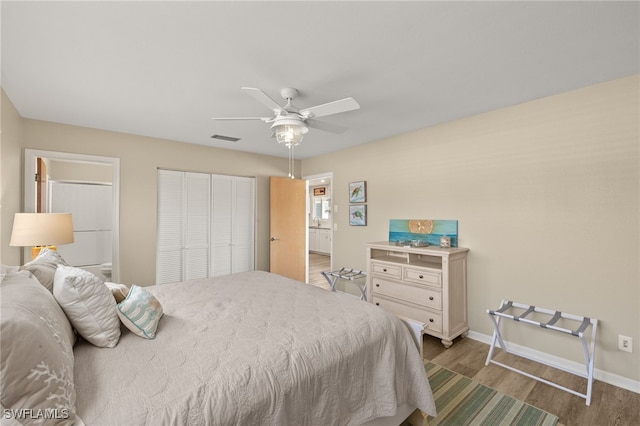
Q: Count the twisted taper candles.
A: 0